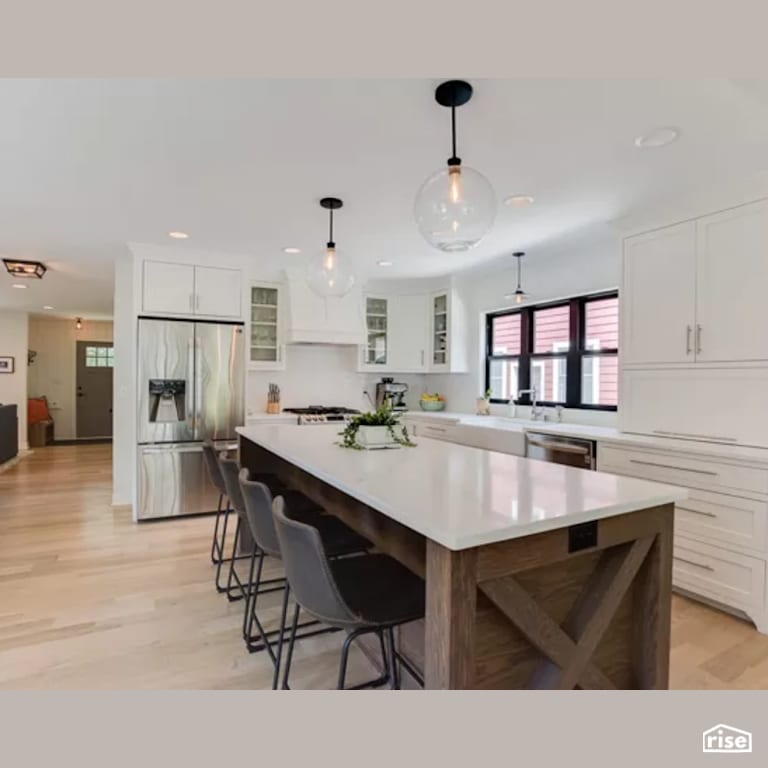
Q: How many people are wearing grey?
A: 0